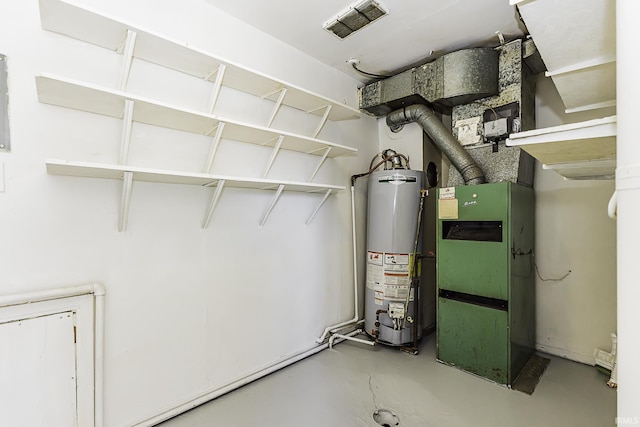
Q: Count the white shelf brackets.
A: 12